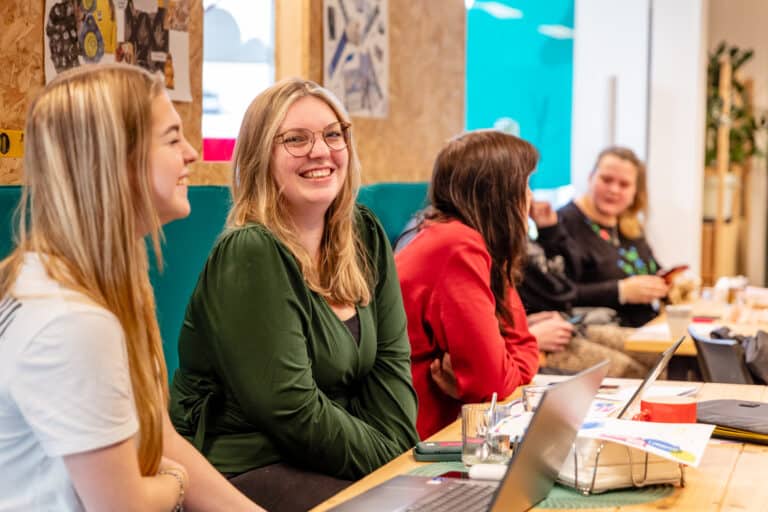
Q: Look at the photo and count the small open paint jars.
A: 0